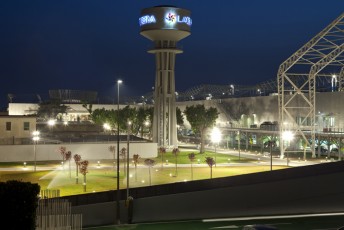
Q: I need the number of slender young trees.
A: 12